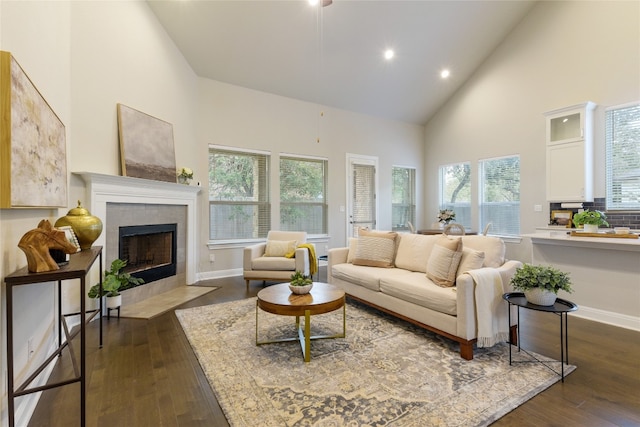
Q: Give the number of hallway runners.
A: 0